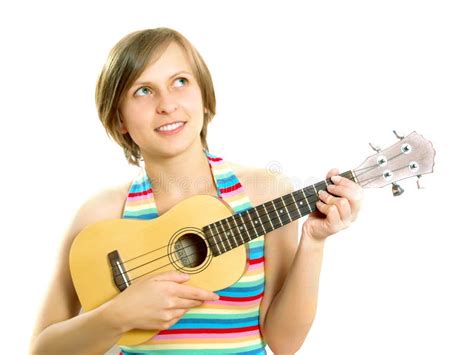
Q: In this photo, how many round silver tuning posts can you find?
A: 4